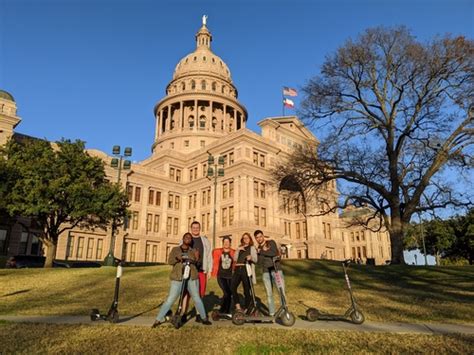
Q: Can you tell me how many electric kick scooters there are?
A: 5